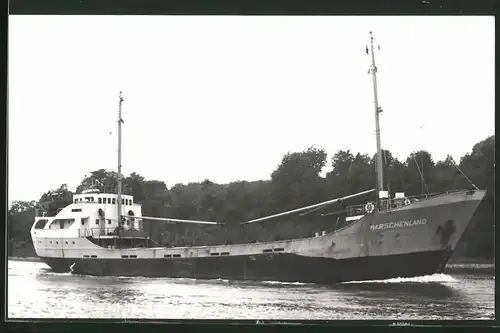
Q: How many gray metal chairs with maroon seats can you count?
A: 0